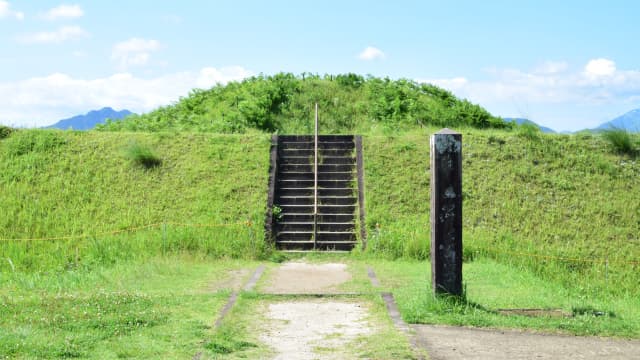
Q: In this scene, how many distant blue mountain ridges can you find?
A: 3